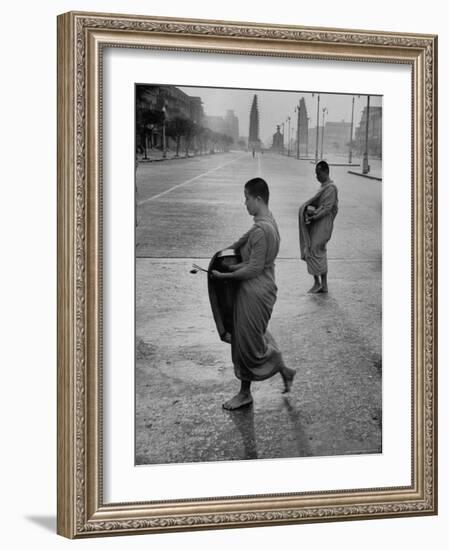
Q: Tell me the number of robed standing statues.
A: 0